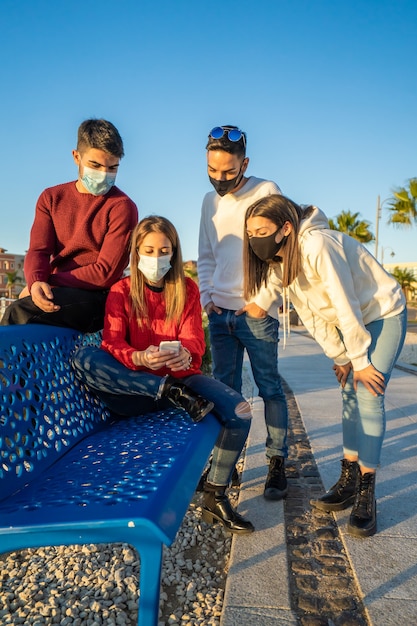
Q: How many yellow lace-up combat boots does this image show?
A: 0